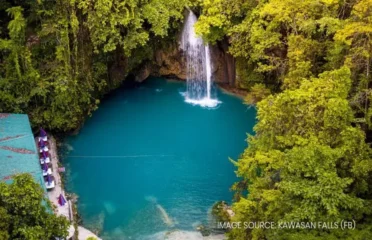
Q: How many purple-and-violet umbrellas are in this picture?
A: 6